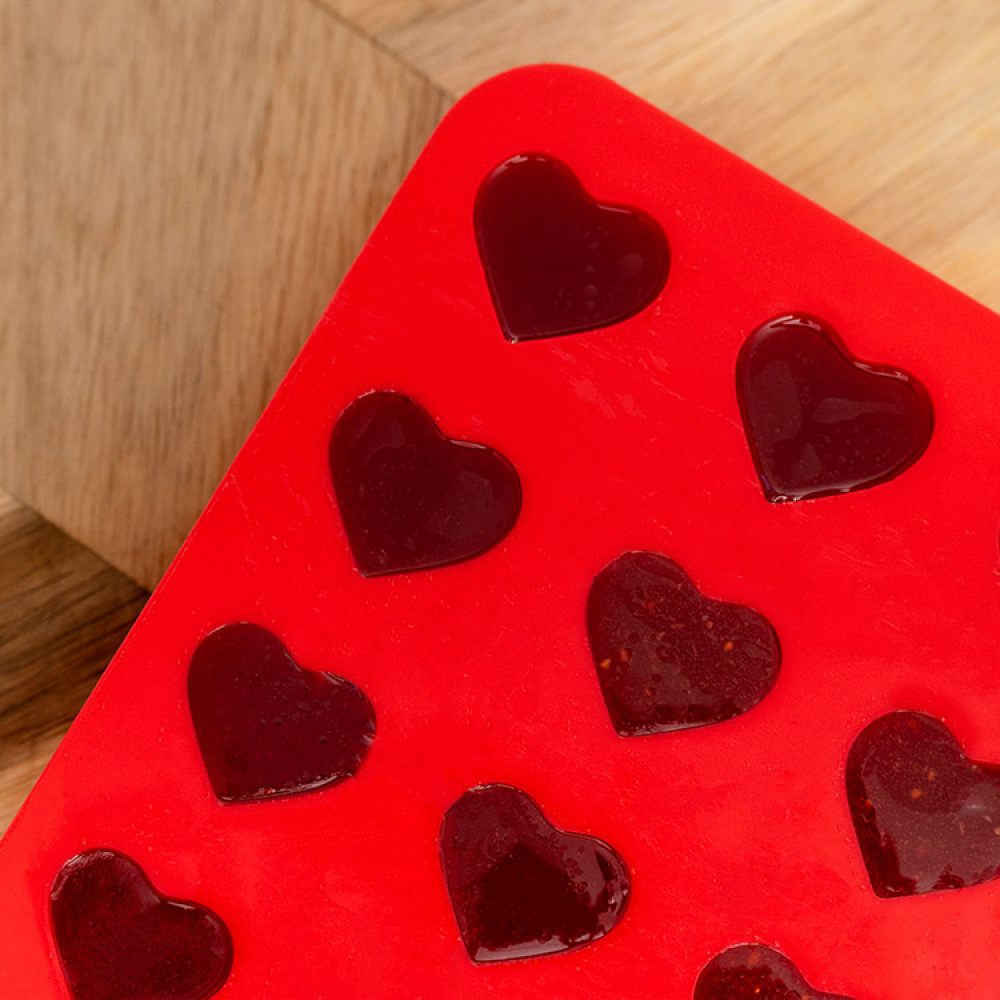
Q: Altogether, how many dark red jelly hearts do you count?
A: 9